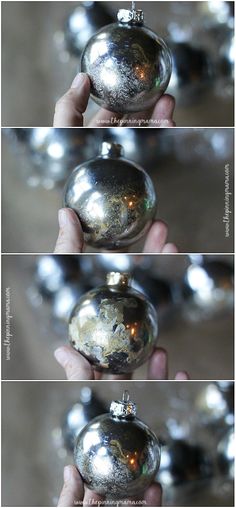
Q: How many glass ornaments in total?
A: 4